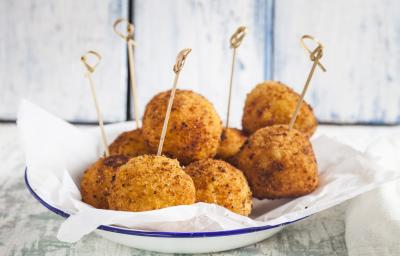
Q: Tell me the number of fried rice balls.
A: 8